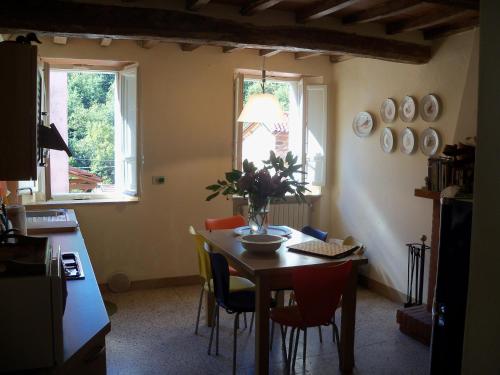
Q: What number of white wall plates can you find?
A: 7